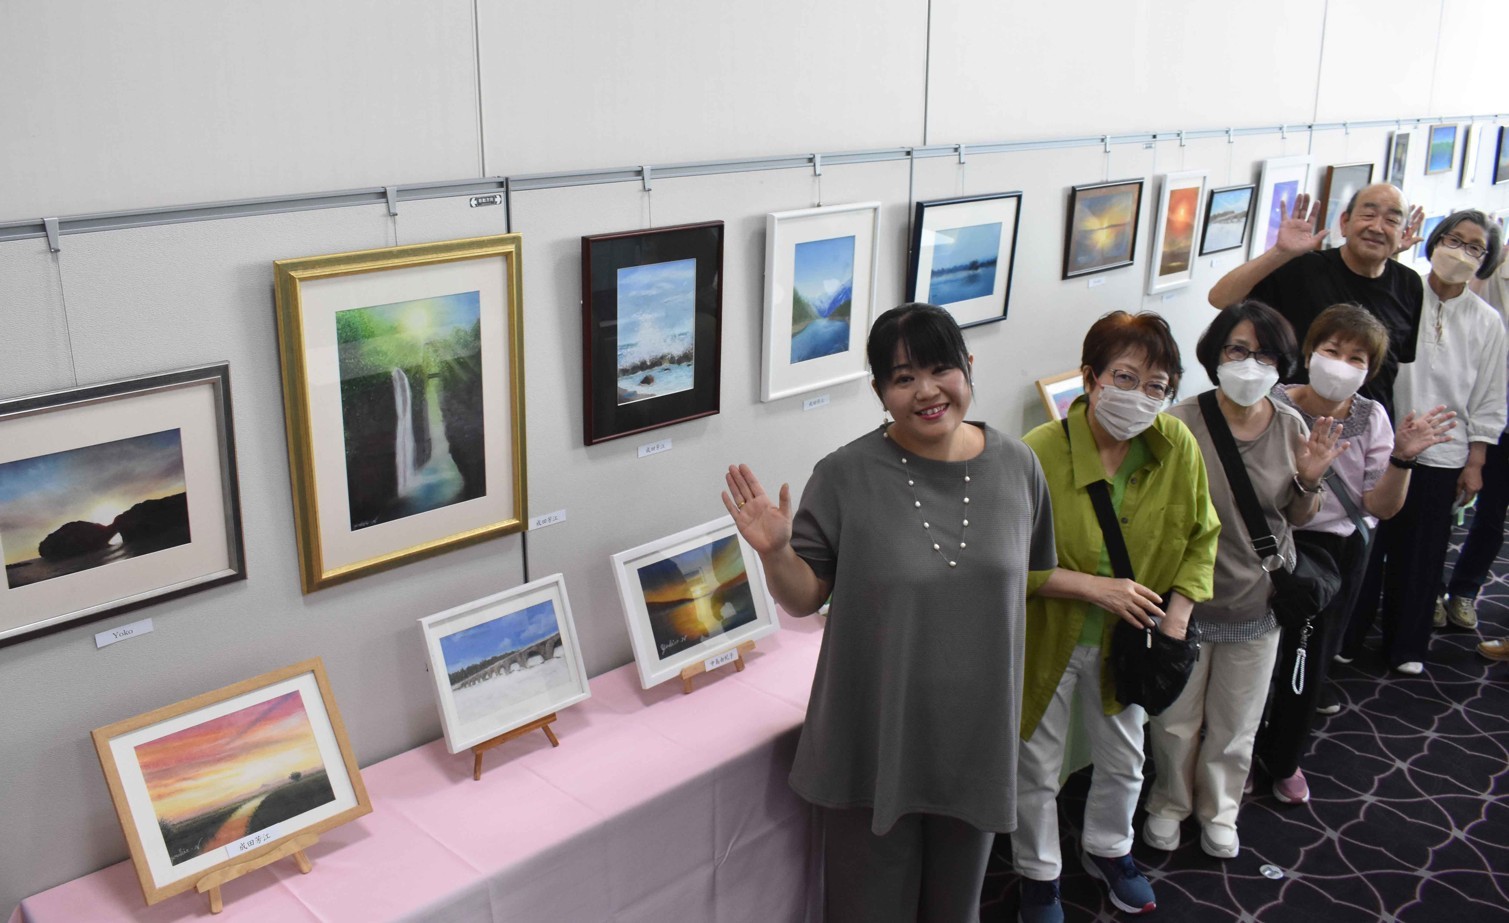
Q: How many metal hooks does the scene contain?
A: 13